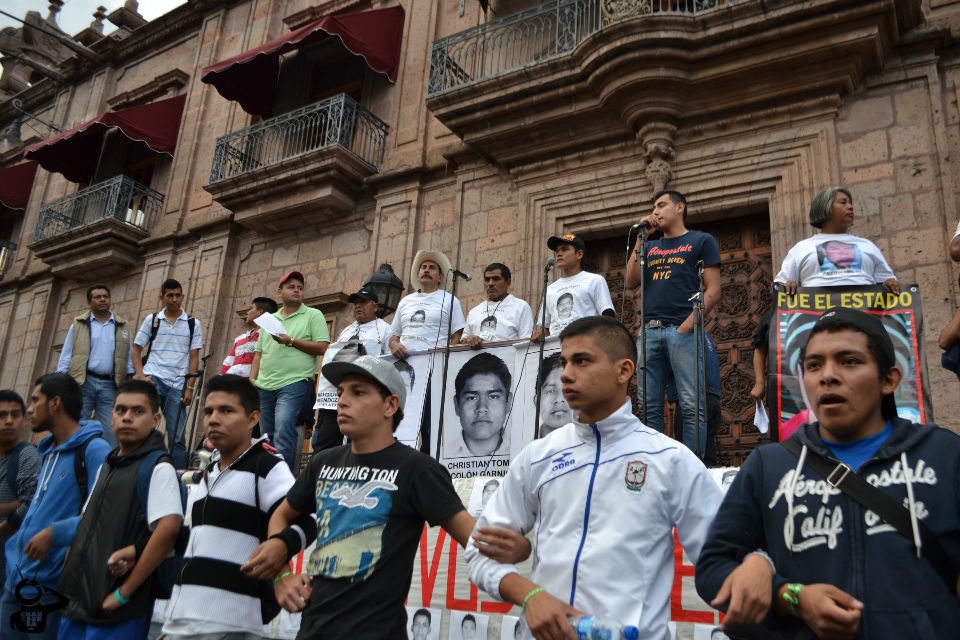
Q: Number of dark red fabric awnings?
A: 3